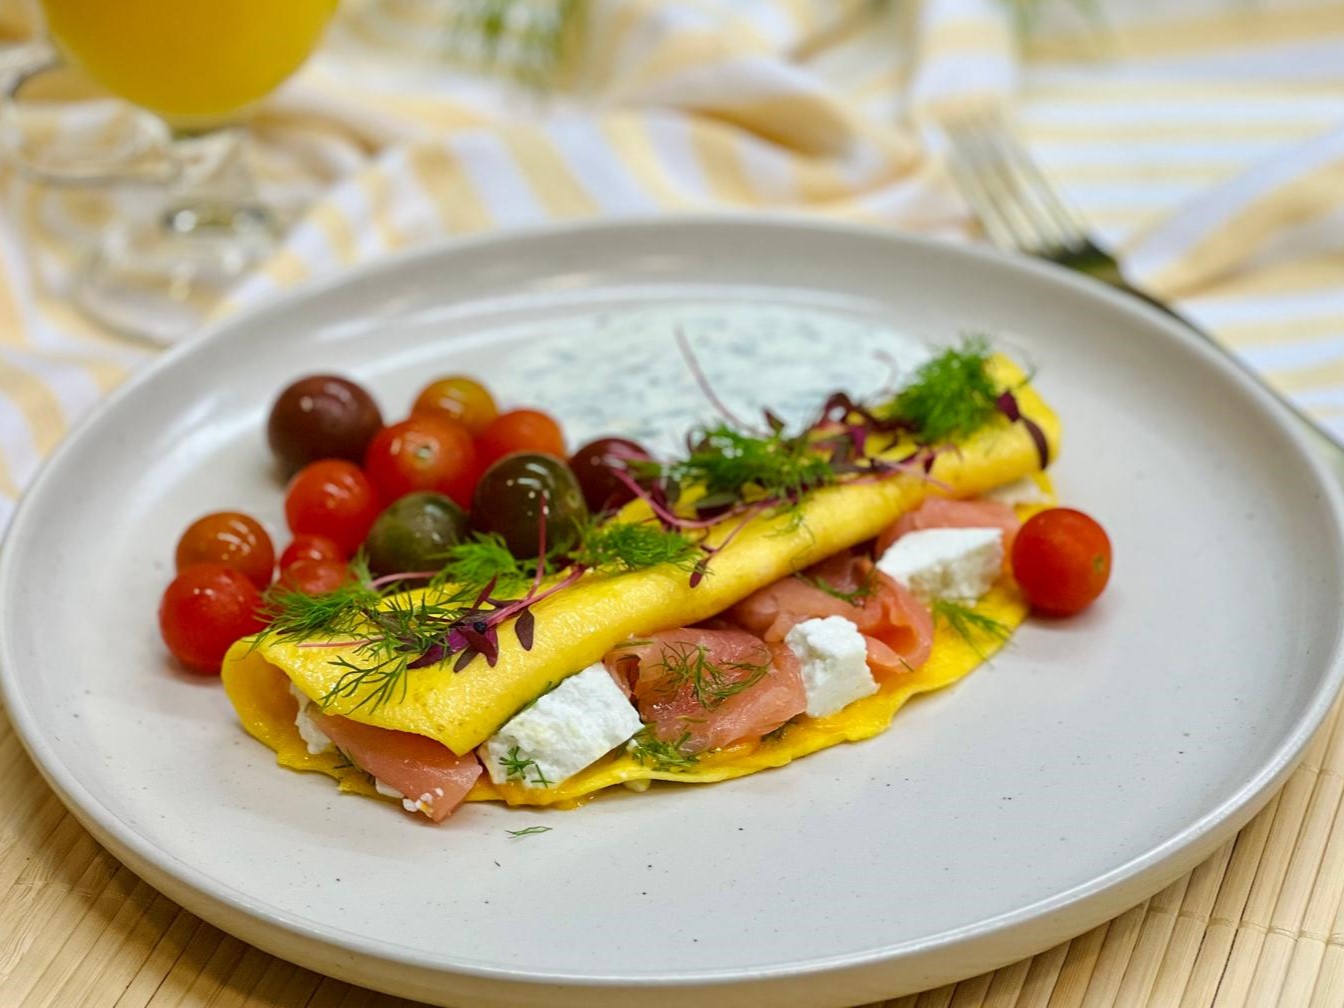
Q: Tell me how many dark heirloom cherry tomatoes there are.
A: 4